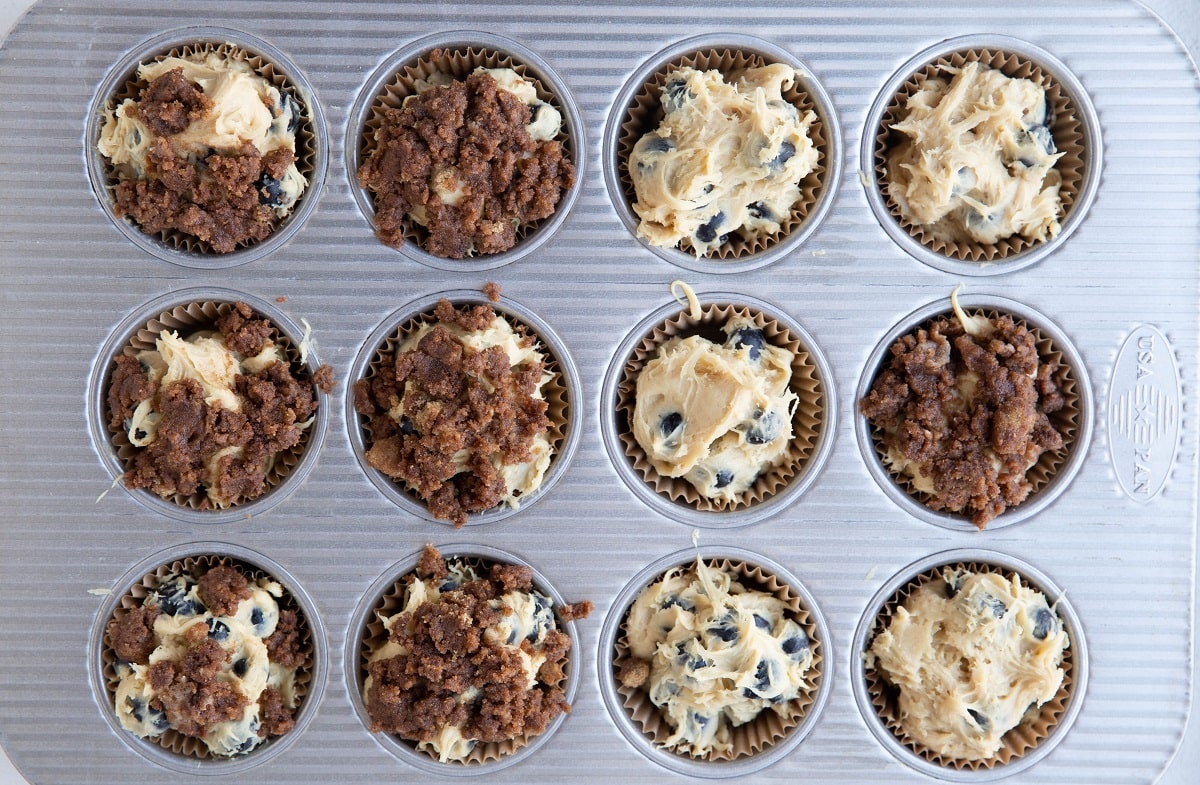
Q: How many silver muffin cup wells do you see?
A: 12